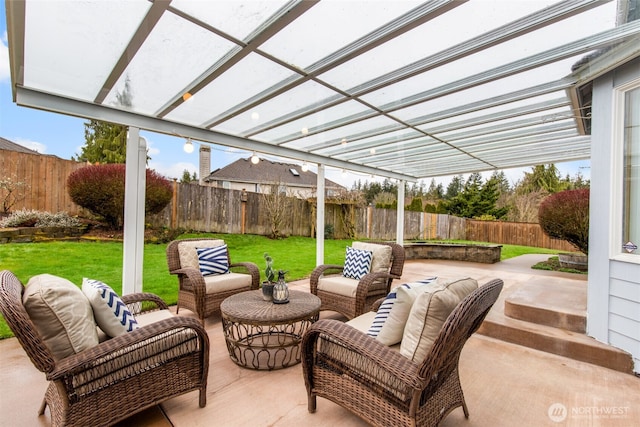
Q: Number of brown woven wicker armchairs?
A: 4